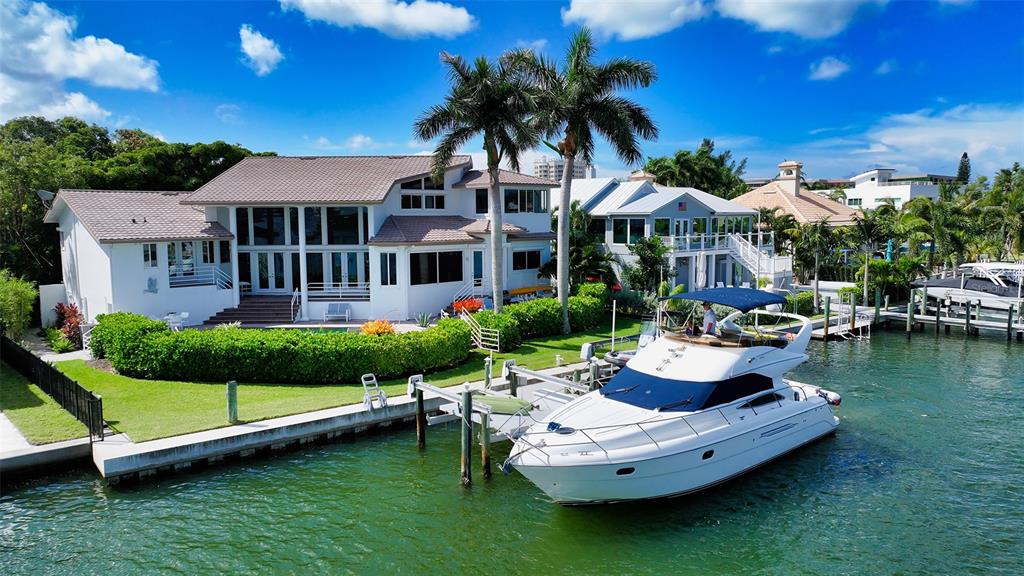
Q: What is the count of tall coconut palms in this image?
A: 2